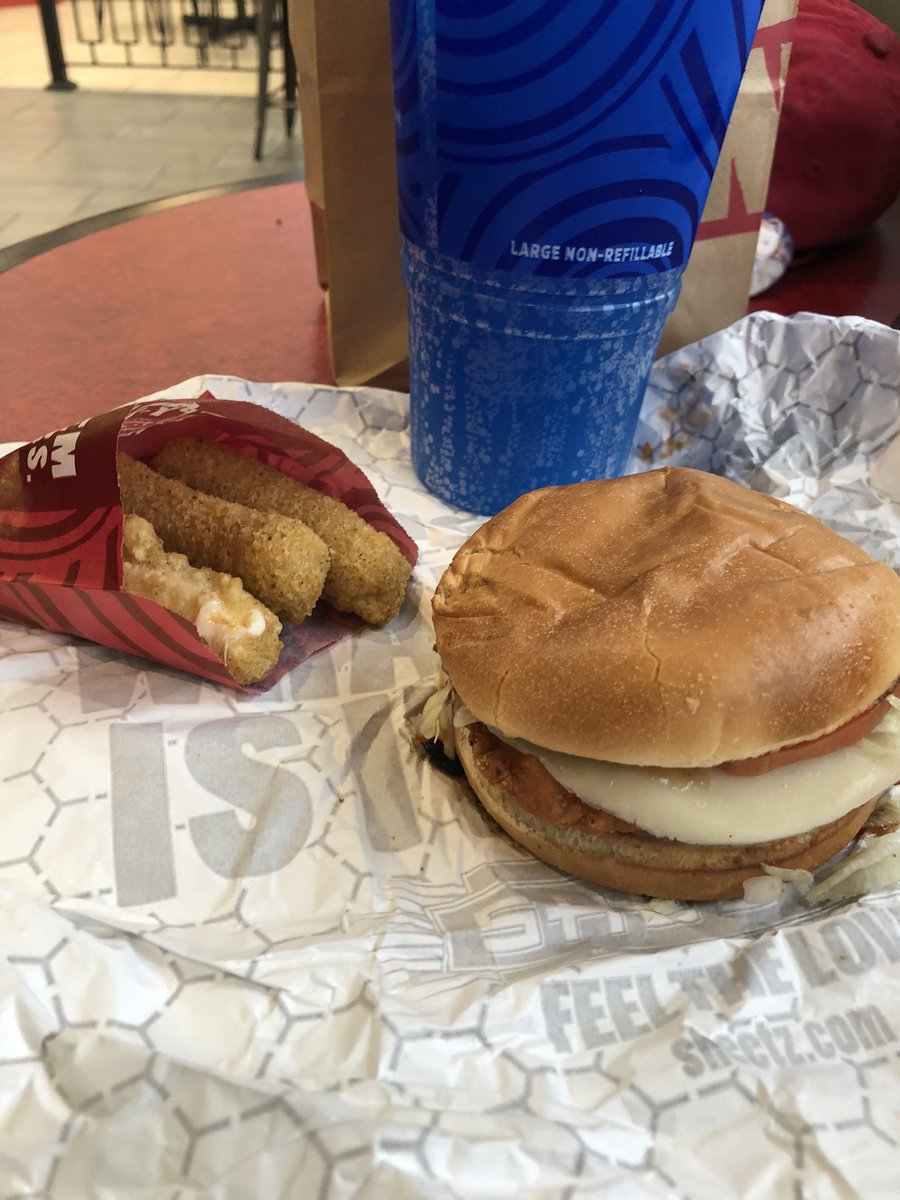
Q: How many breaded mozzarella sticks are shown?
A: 3